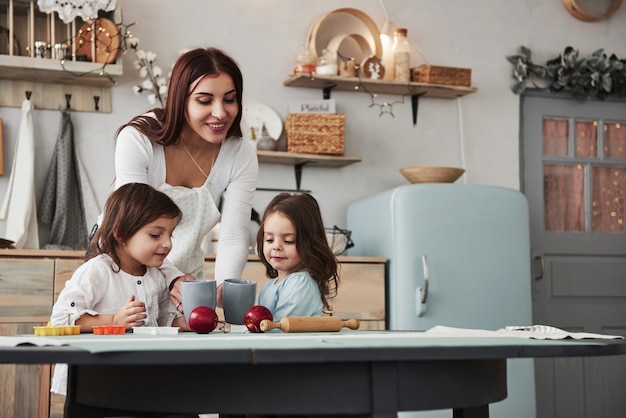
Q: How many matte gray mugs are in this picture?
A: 2